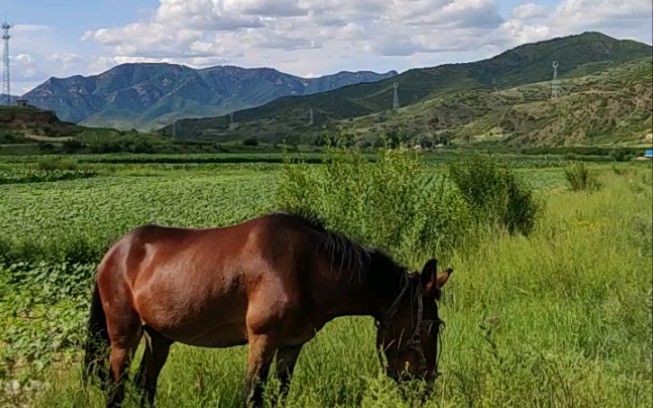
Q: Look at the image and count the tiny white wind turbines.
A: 3